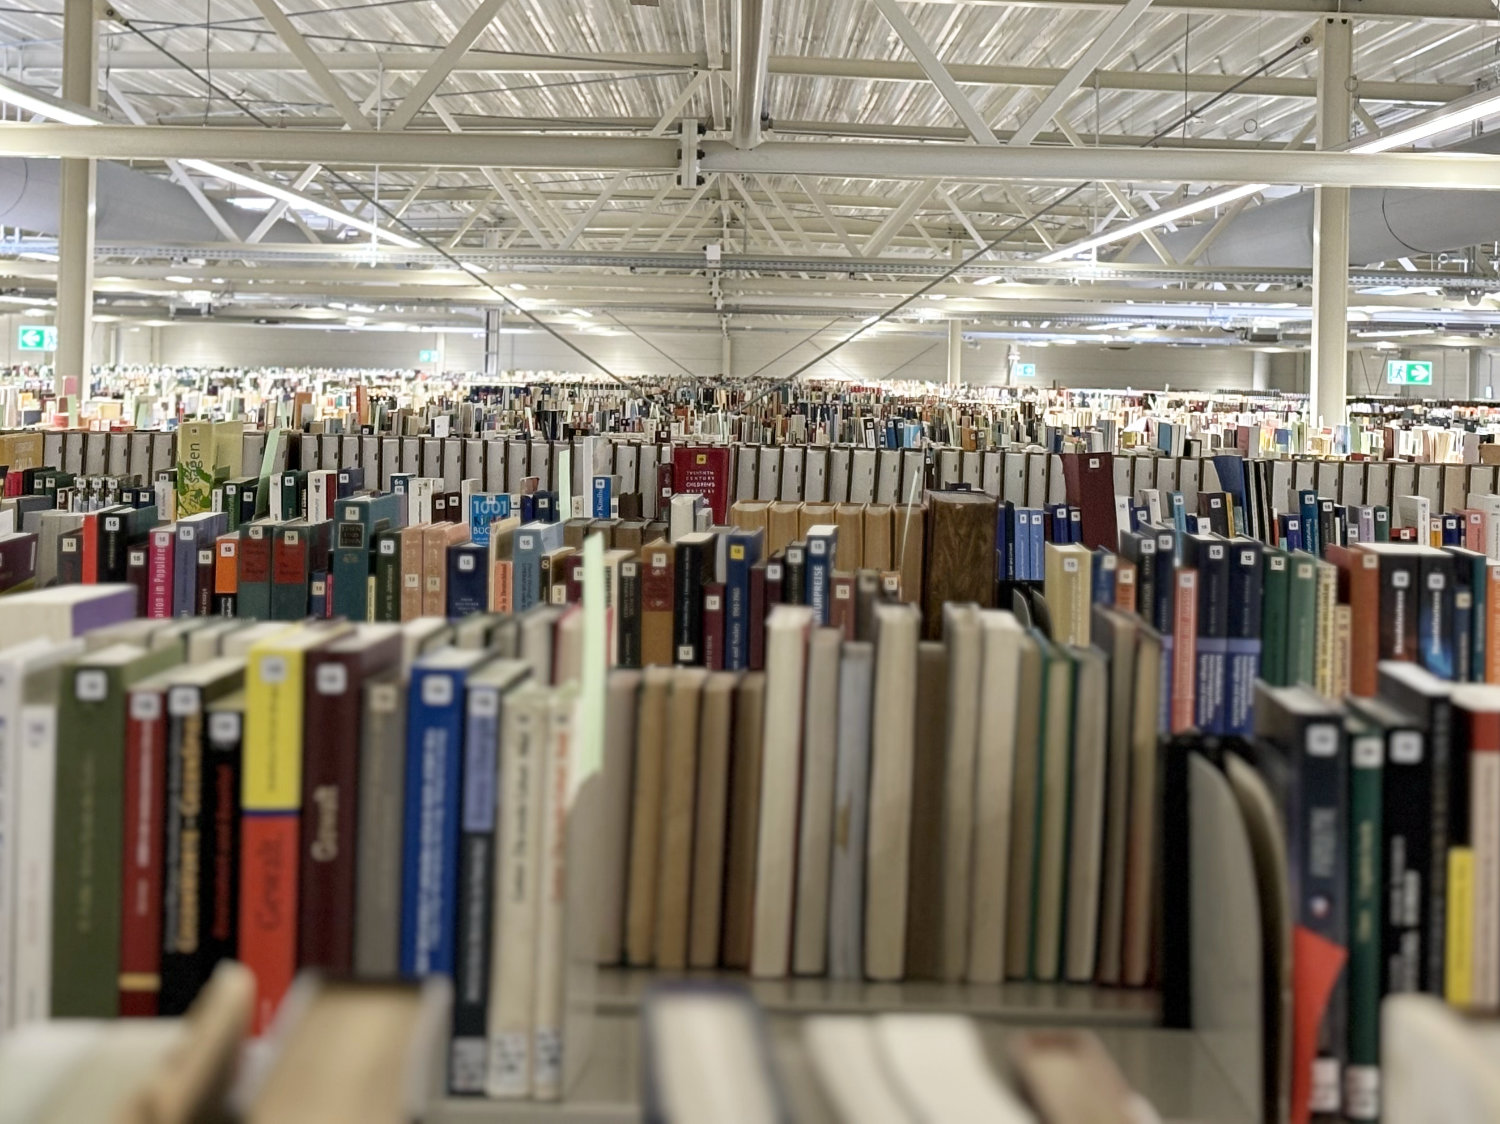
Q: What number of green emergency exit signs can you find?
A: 4